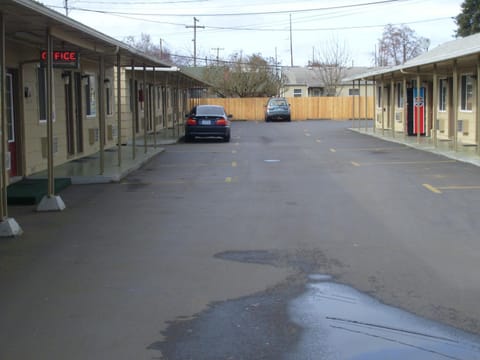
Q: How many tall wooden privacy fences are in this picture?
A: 1